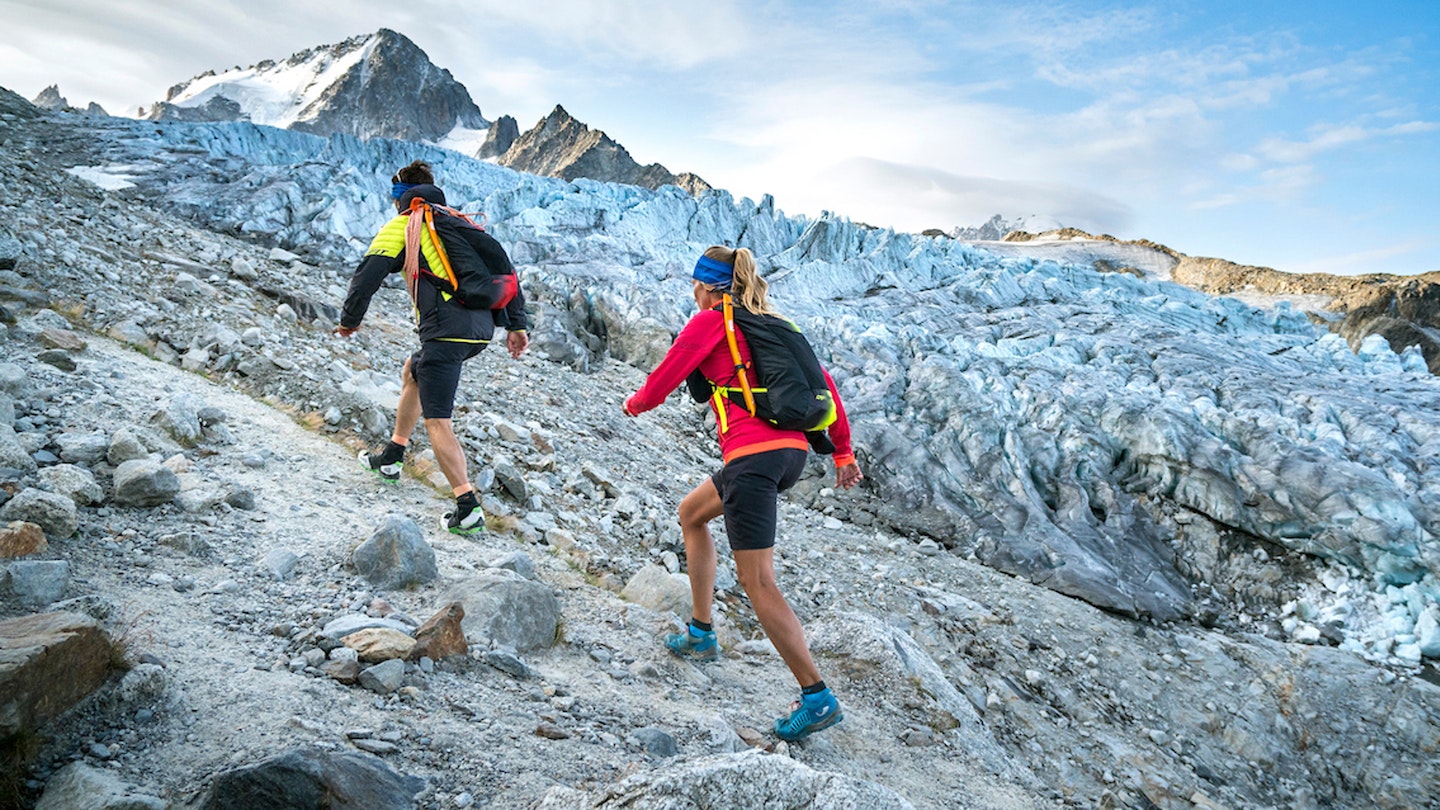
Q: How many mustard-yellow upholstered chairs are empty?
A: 0